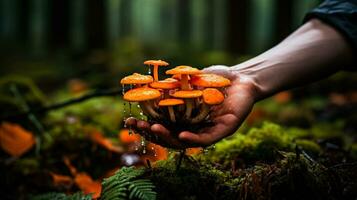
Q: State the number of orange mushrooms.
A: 9